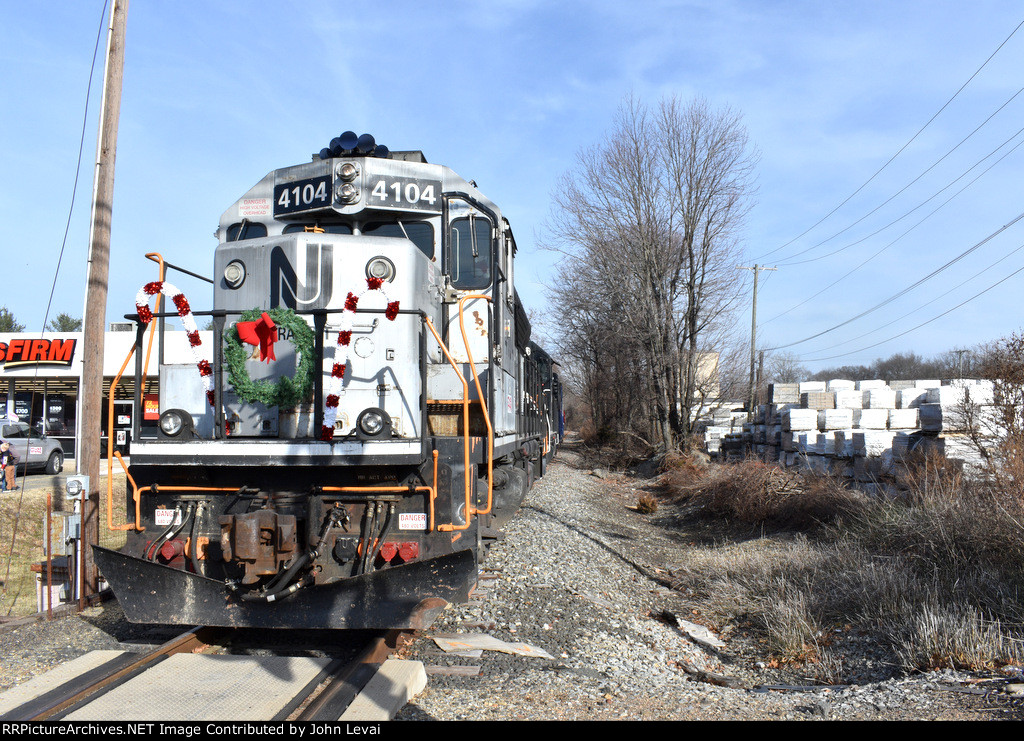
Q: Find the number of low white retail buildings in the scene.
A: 1